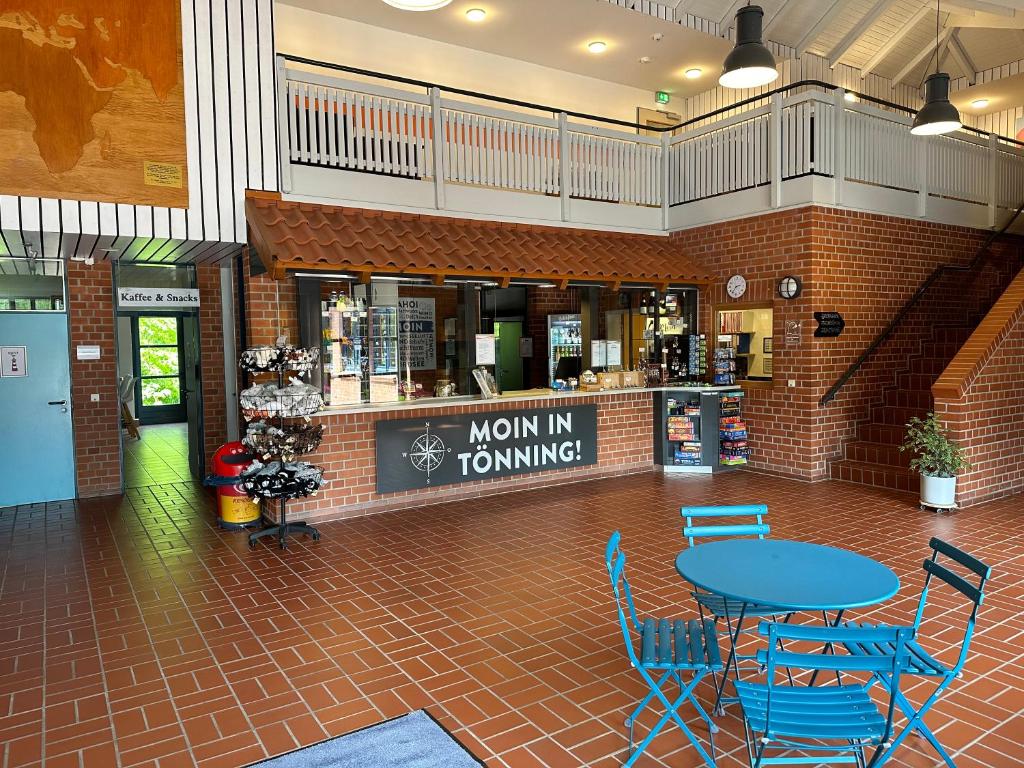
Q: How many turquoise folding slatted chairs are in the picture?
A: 4